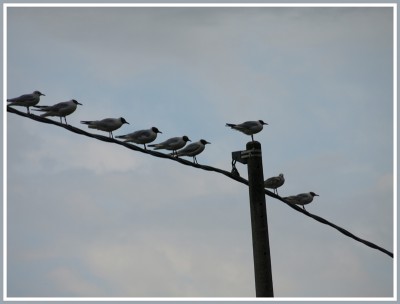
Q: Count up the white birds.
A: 9